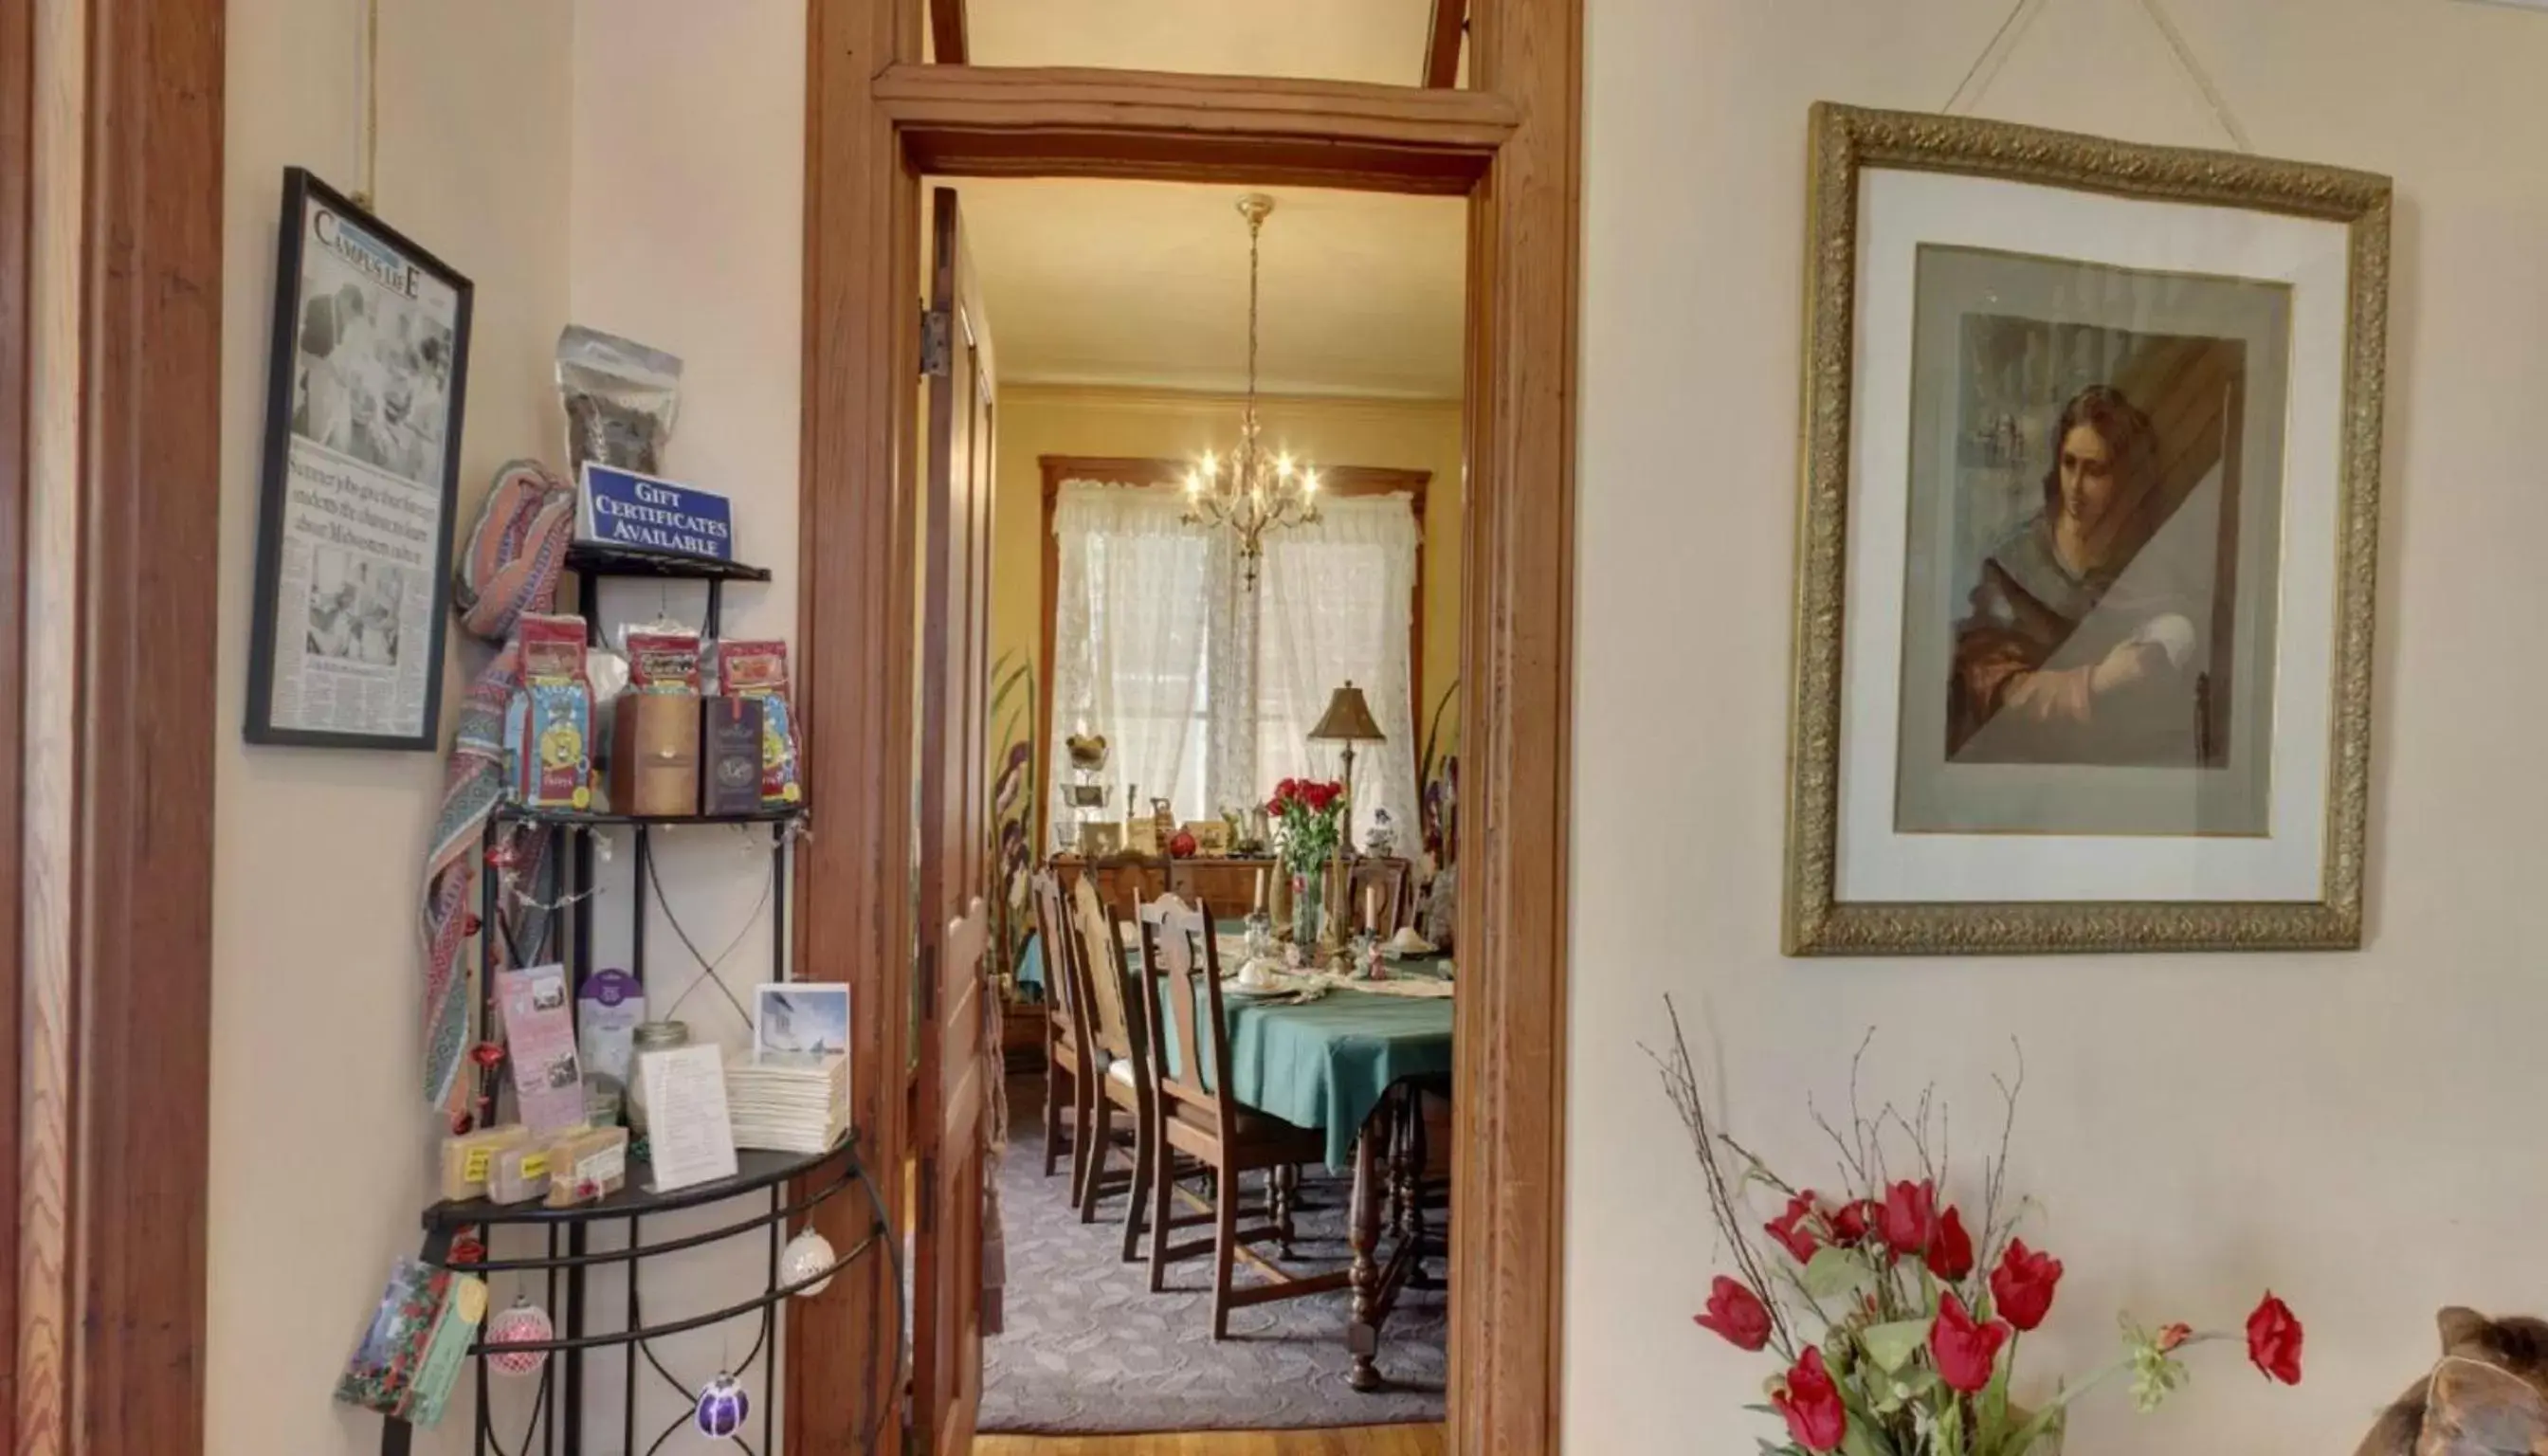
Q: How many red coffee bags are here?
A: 3